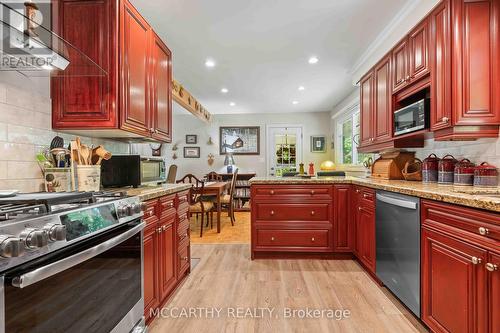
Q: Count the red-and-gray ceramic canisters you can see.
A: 4